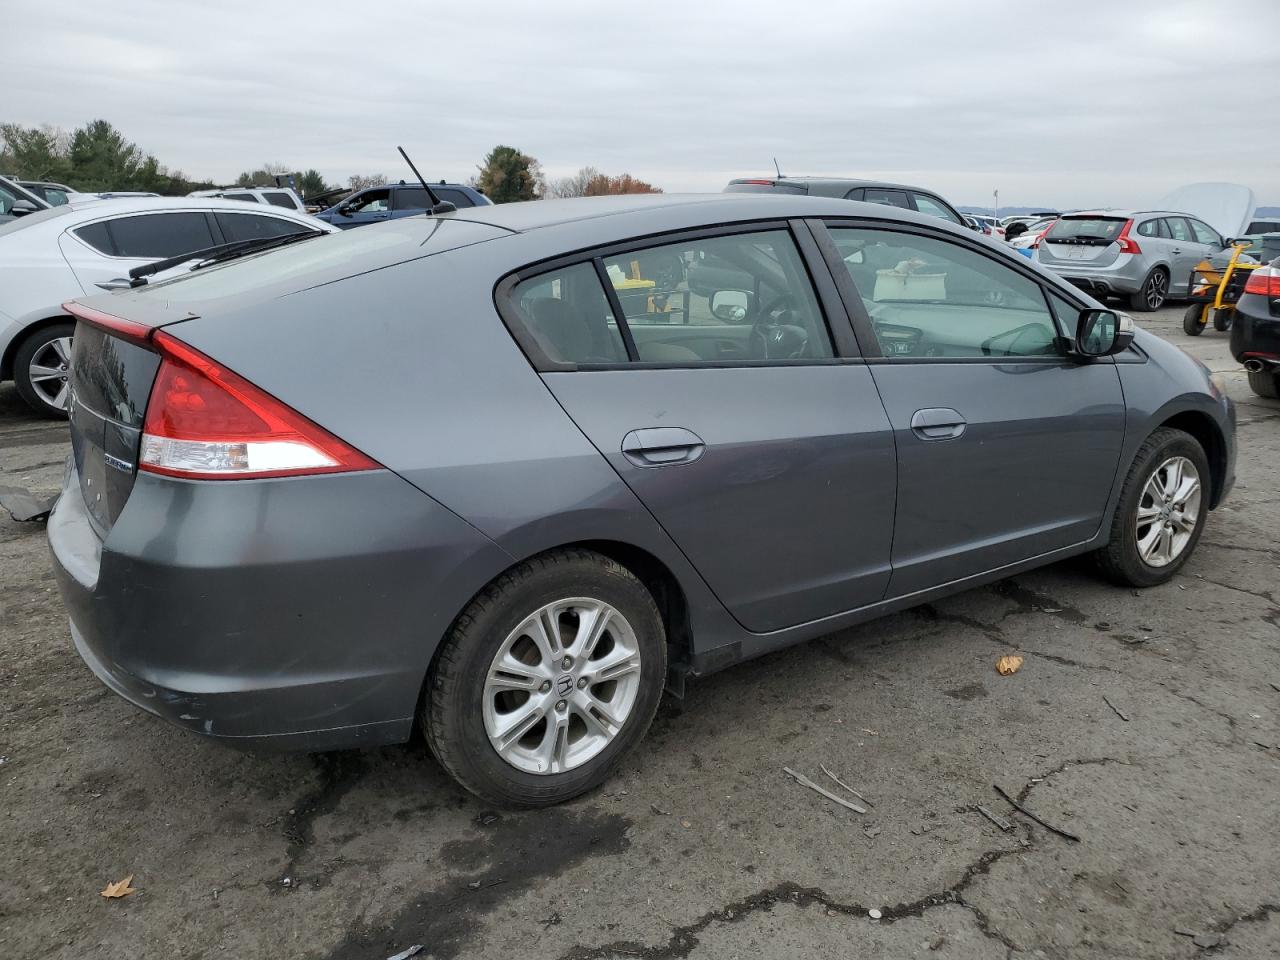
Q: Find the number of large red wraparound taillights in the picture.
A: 1